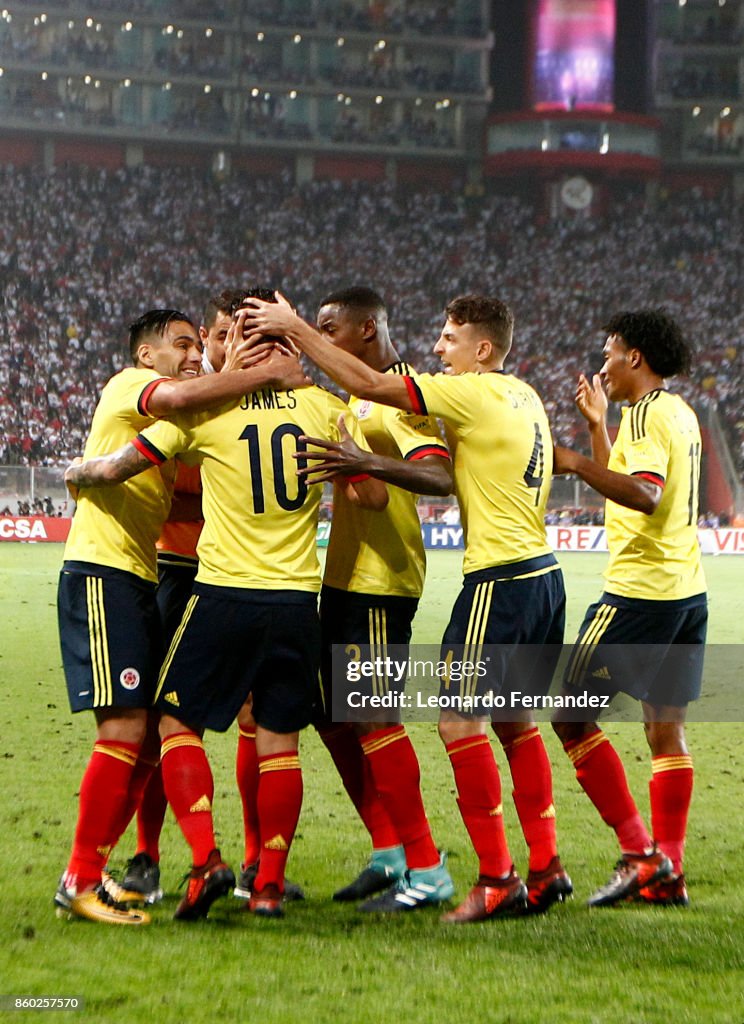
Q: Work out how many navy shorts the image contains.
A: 6